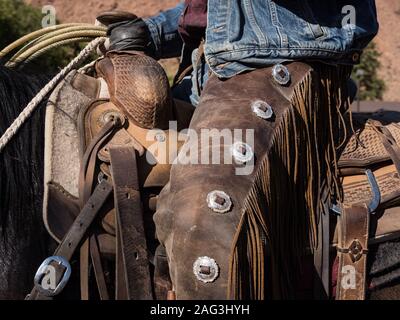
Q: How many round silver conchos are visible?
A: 5